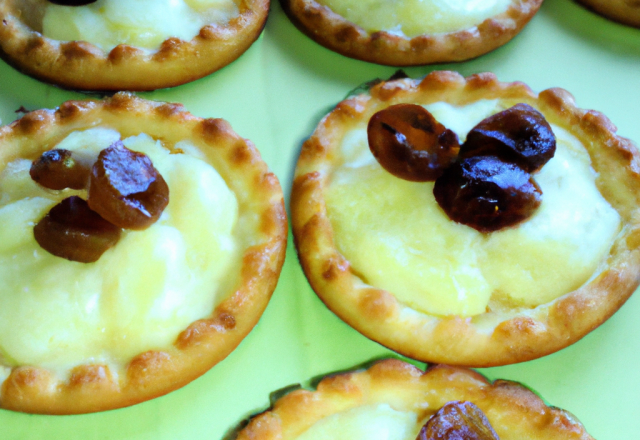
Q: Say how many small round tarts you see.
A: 6